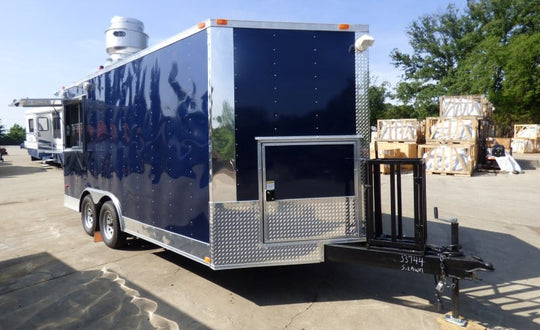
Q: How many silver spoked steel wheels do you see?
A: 2